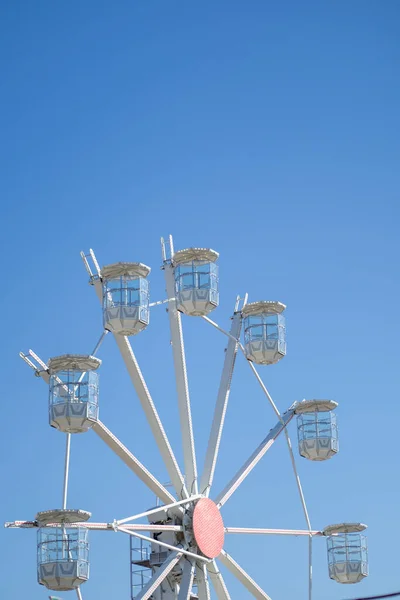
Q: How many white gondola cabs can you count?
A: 7